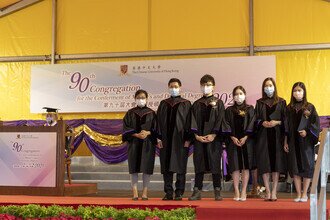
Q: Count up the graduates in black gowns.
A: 6